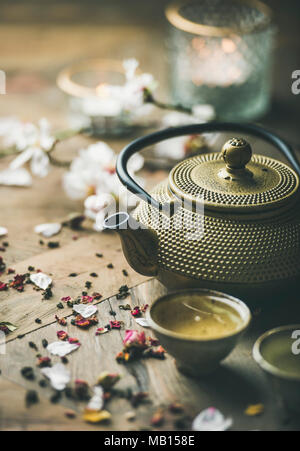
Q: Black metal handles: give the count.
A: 1